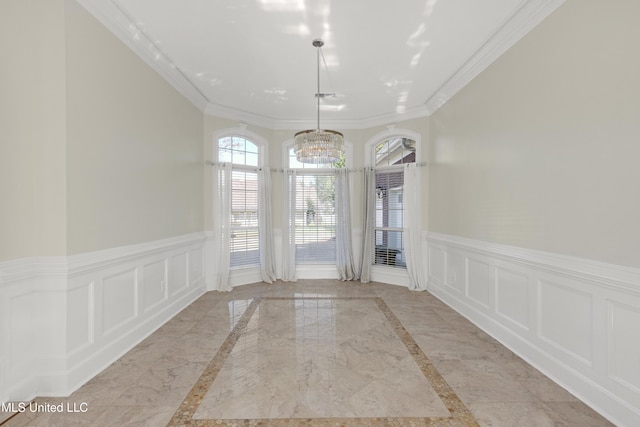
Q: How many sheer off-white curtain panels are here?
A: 6